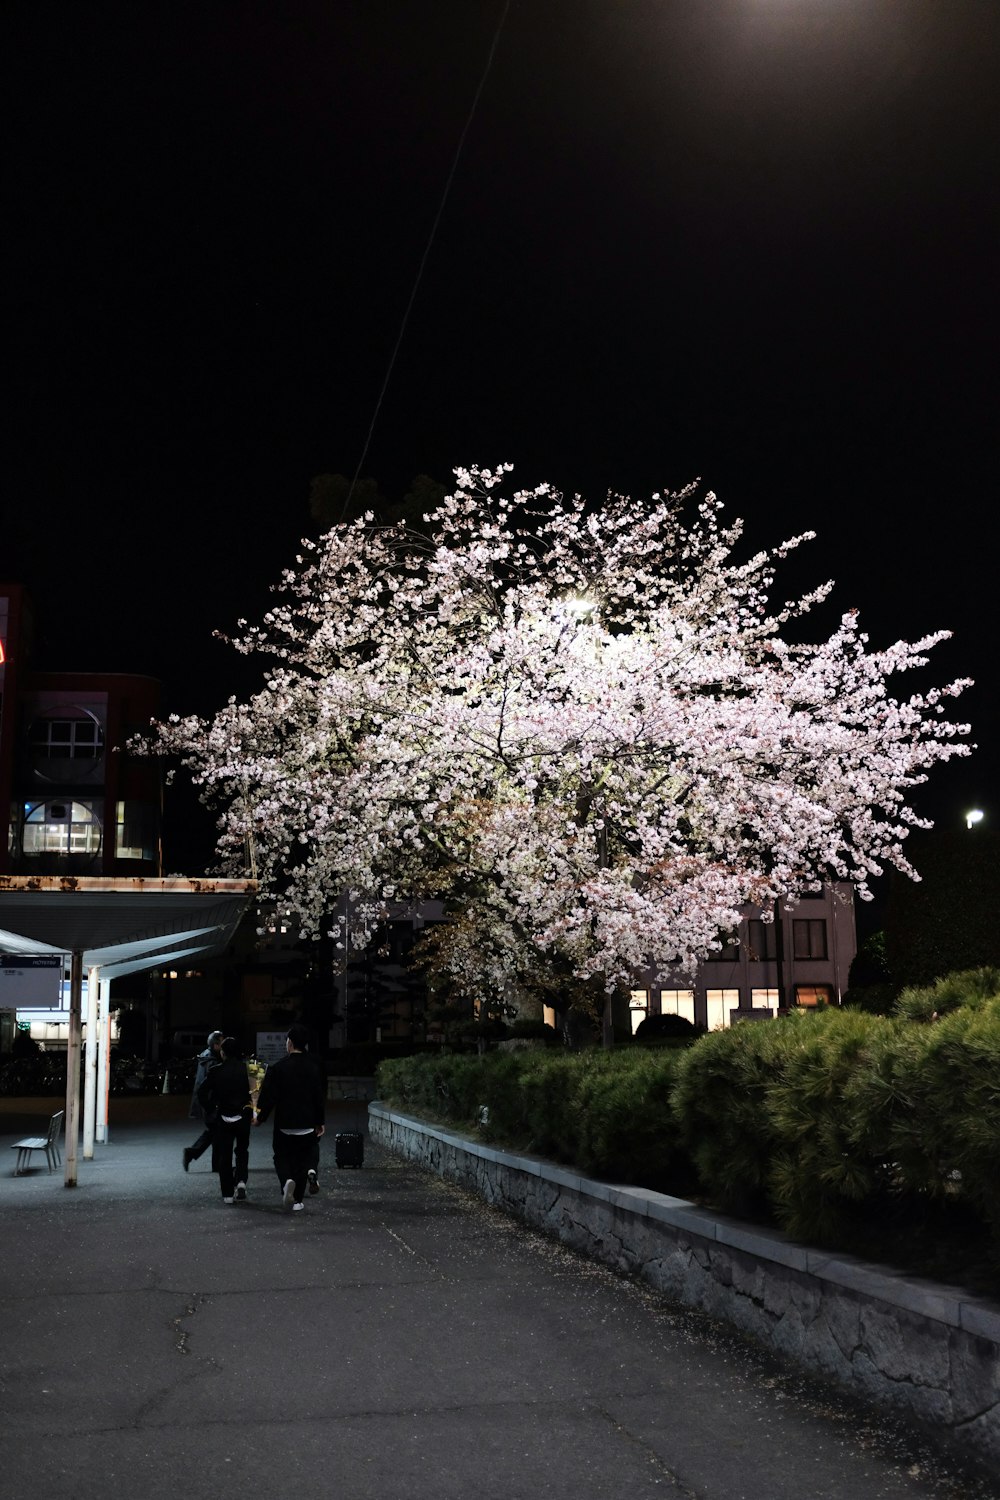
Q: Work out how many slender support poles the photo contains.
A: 3